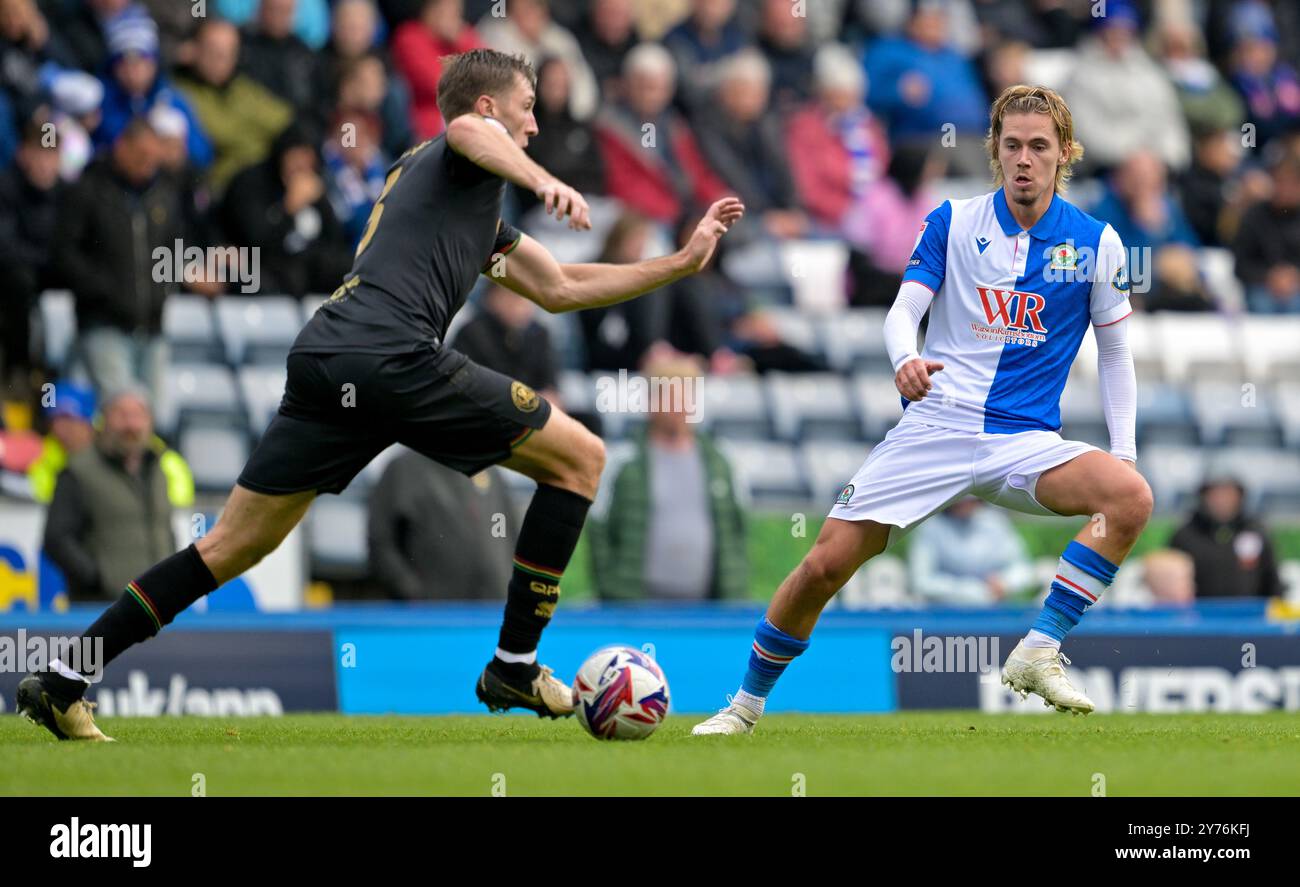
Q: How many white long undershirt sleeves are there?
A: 2